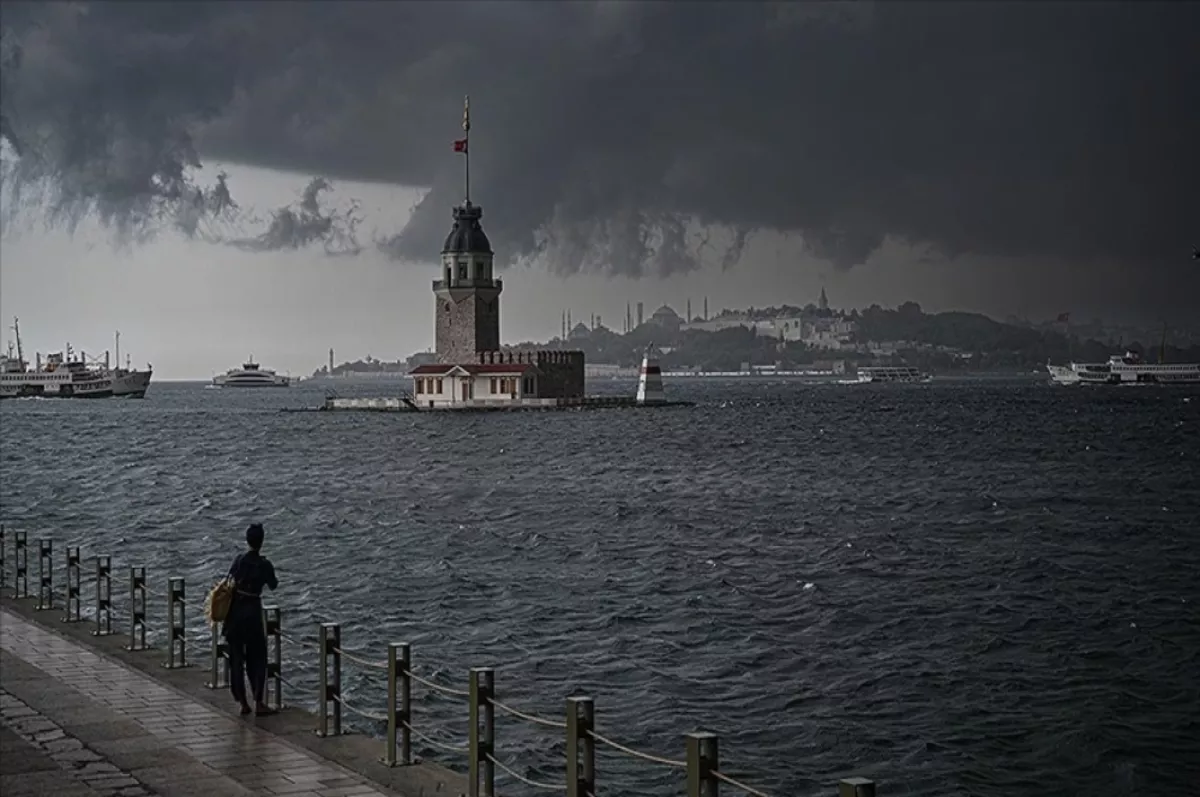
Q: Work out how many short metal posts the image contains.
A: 15